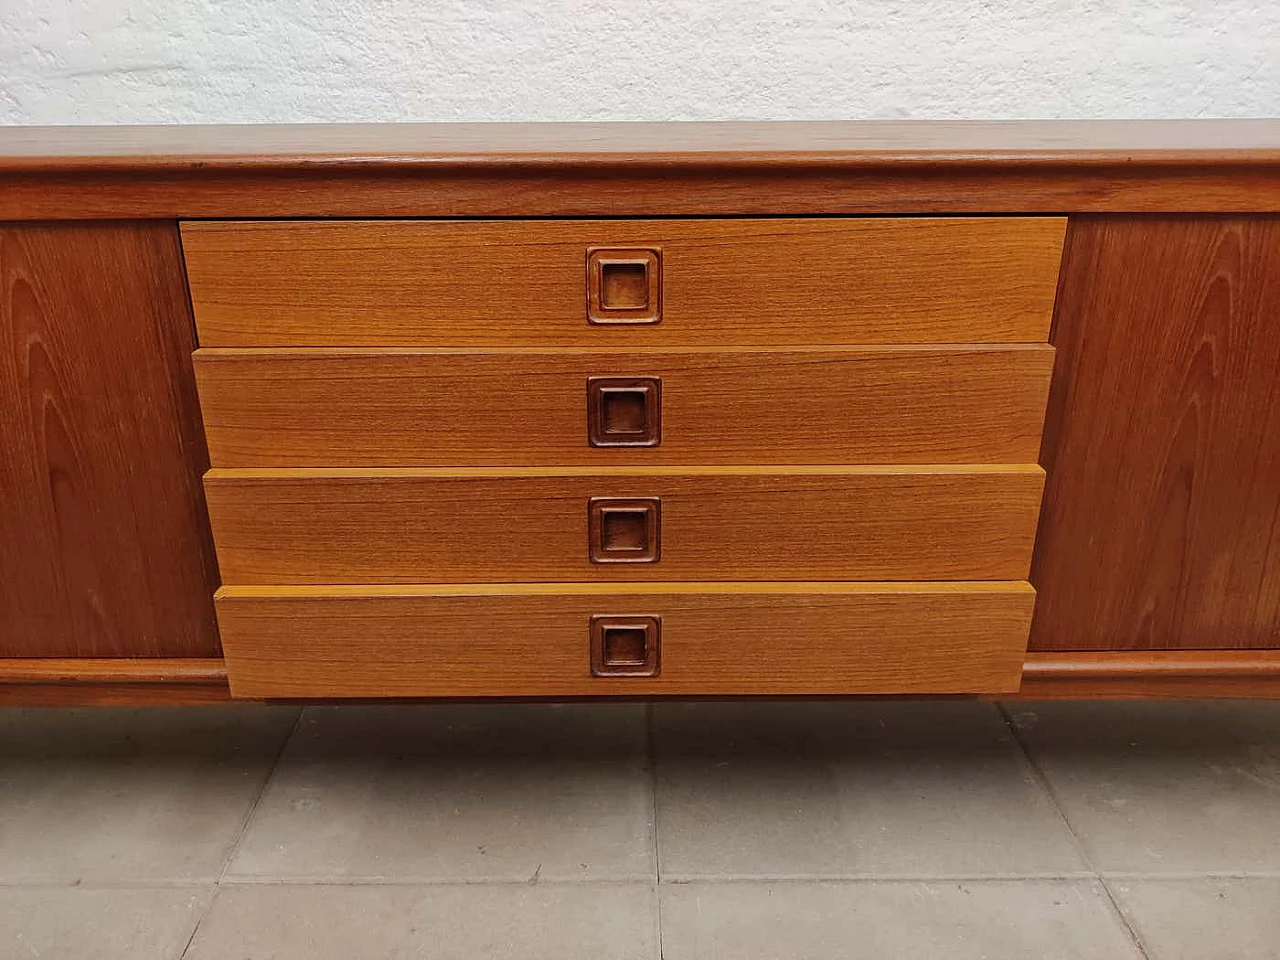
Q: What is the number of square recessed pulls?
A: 4